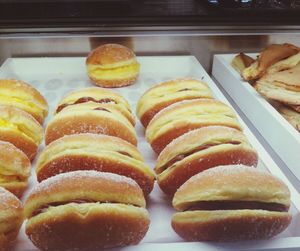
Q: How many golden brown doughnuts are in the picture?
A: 13